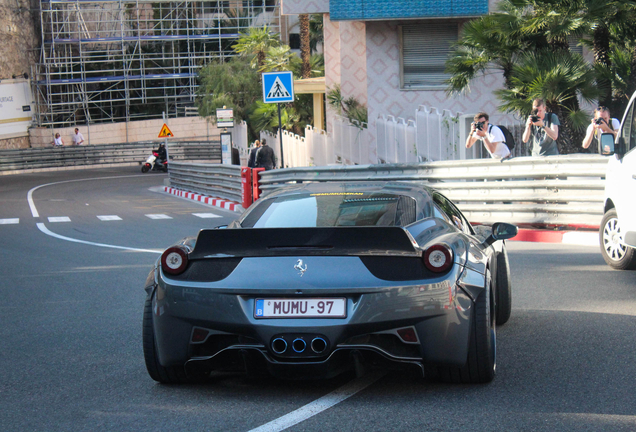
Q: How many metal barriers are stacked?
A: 3